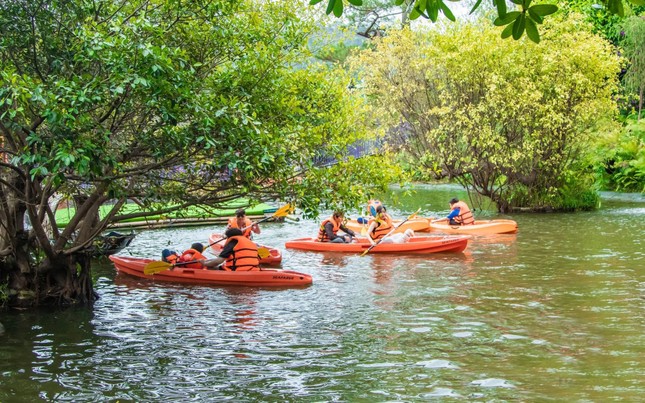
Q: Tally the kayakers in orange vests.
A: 8